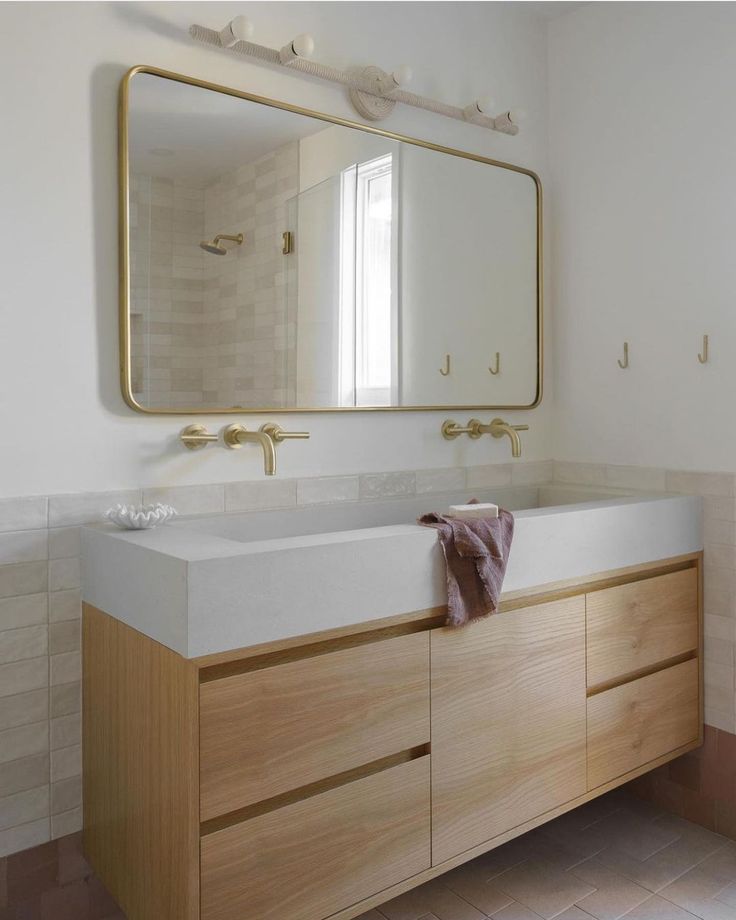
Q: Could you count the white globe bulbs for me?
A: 5